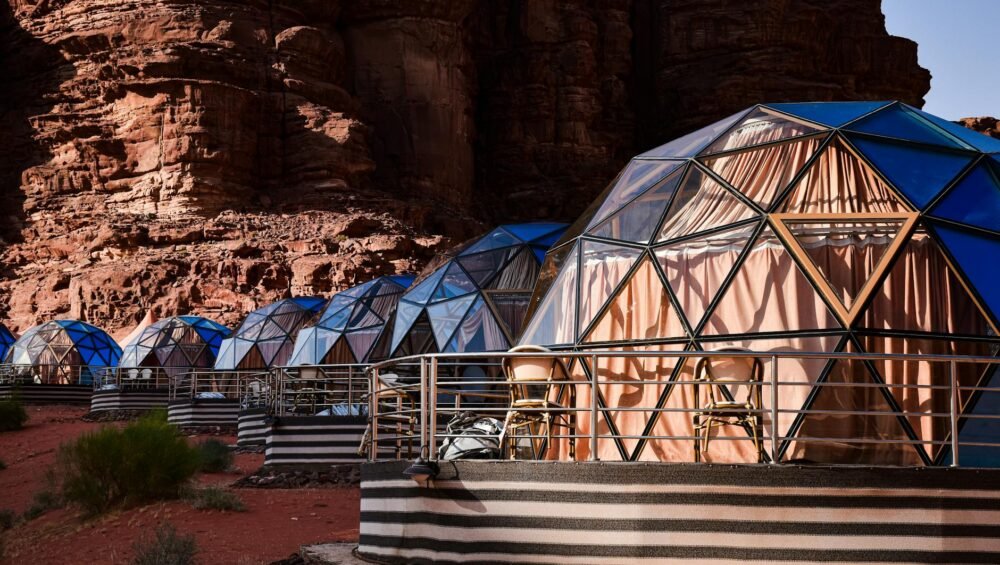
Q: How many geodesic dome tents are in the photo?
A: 7